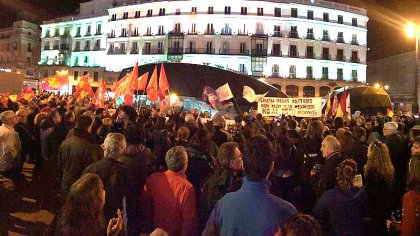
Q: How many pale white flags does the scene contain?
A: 2